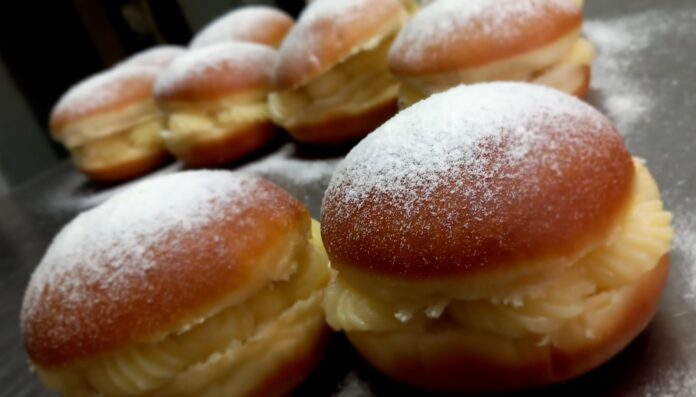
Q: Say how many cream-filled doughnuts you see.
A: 8